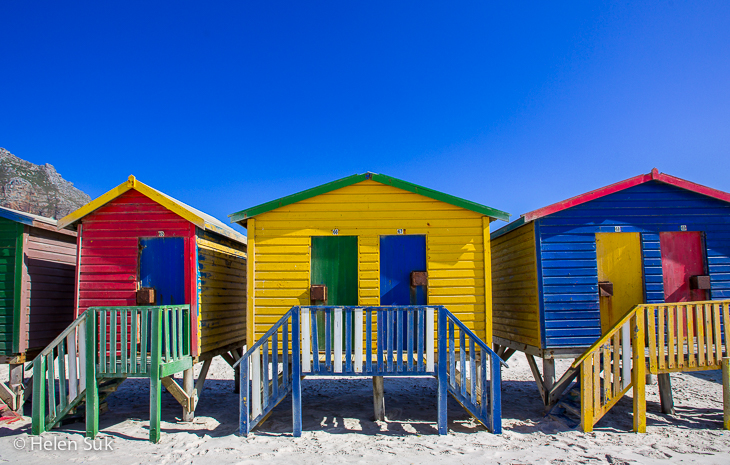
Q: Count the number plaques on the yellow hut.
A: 2